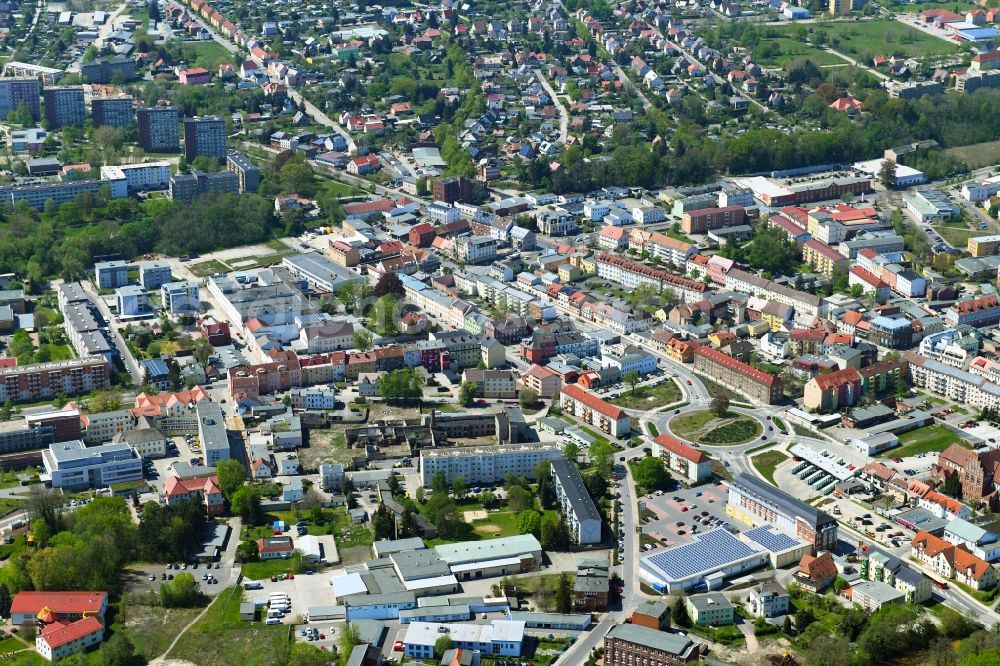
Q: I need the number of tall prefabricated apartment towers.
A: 5